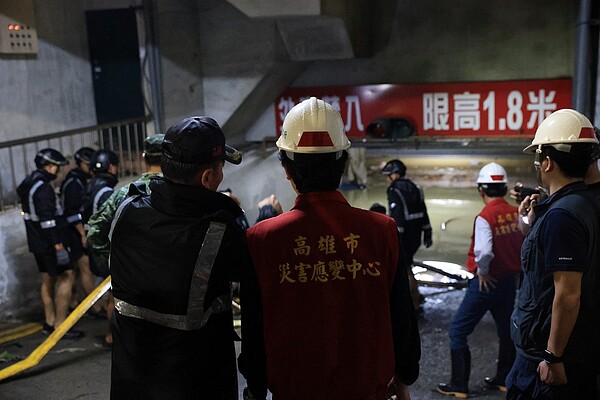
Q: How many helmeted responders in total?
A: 7